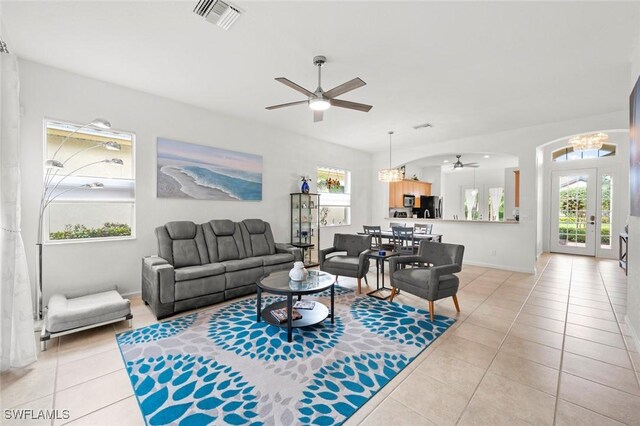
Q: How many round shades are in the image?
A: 5